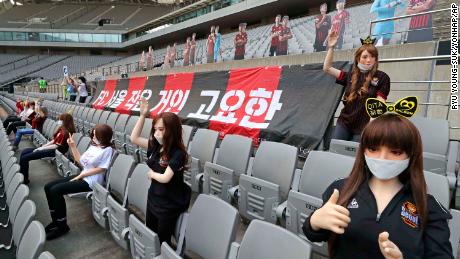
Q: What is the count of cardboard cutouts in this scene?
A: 15